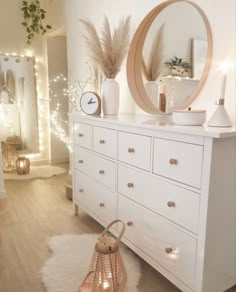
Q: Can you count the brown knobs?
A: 12